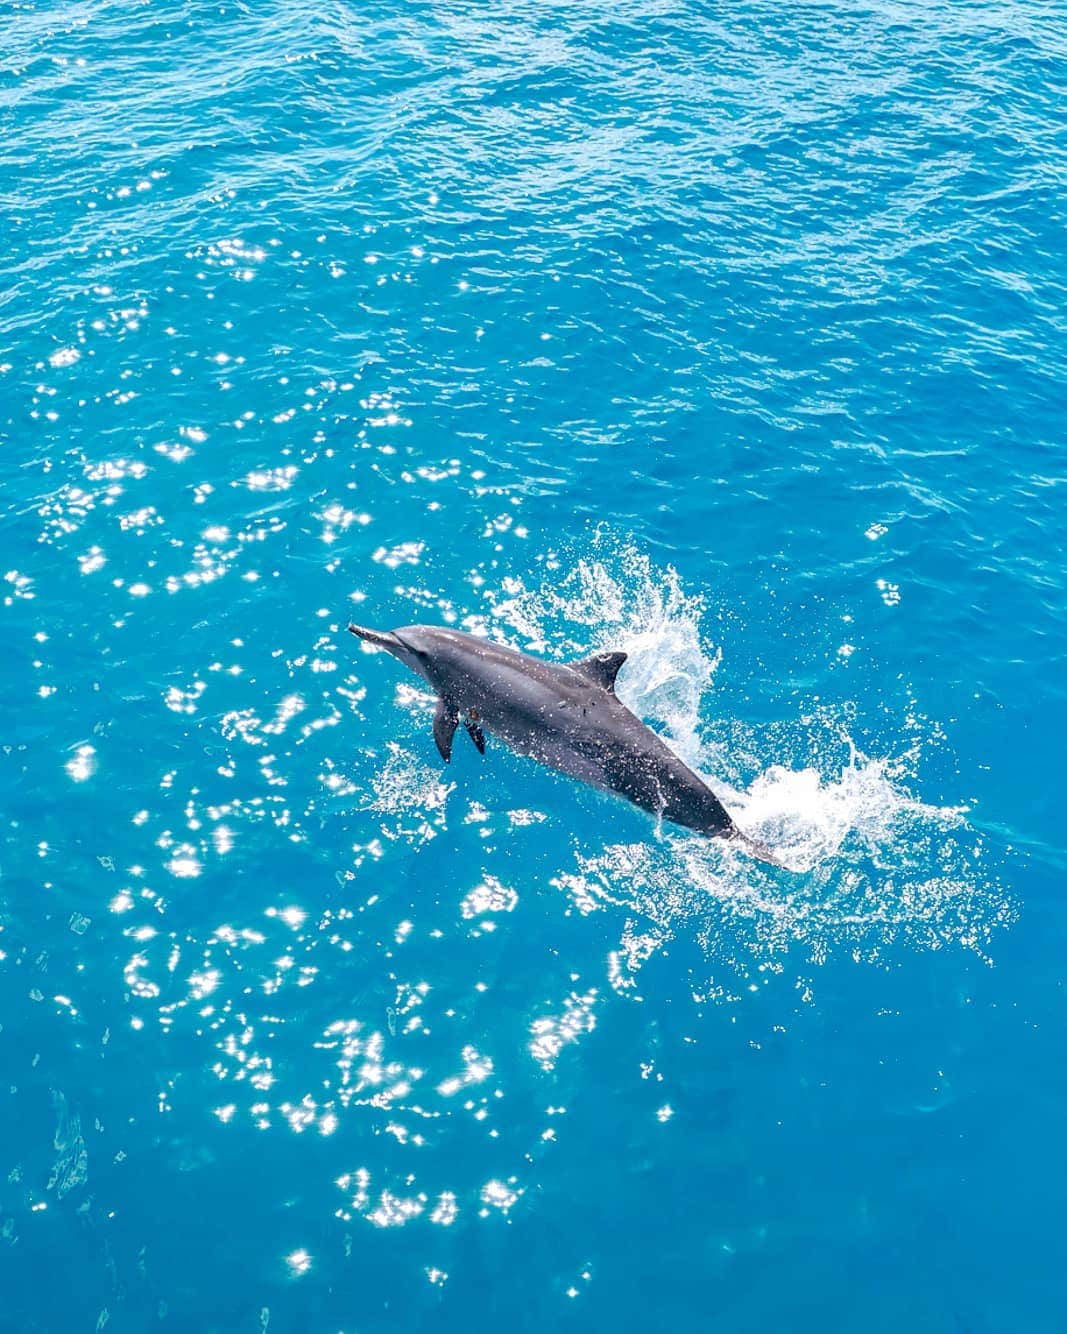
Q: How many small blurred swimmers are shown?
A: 0